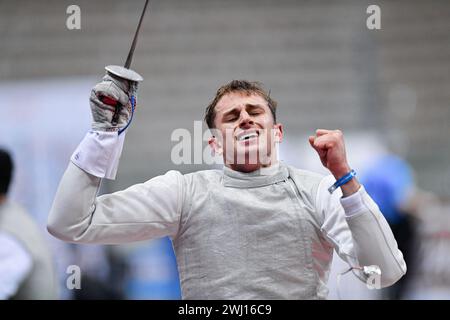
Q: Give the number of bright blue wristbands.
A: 1